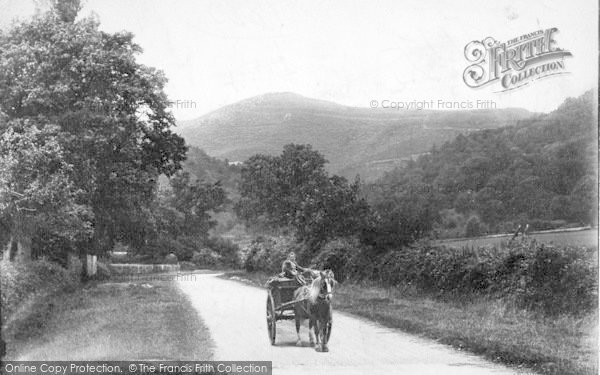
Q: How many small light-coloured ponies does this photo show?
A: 1